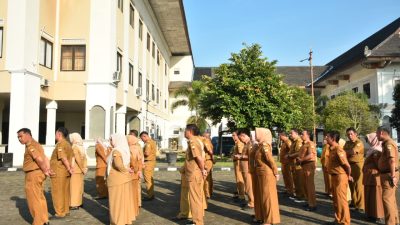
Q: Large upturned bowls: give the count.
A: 0